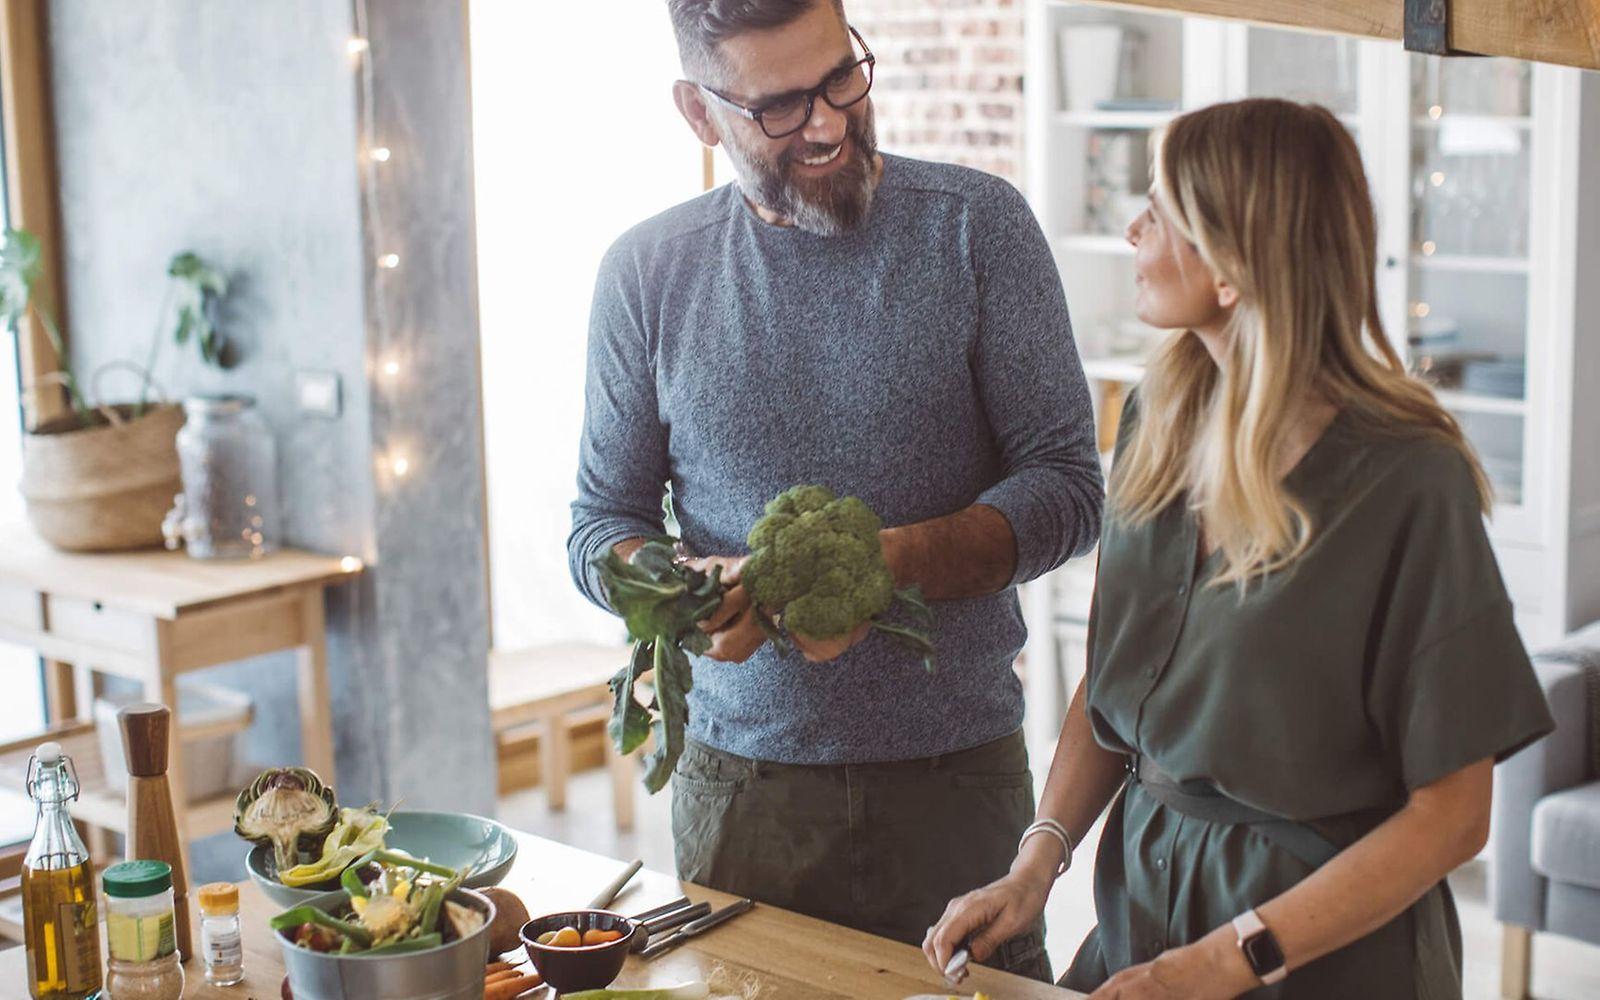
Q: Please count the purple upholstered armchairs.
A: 0